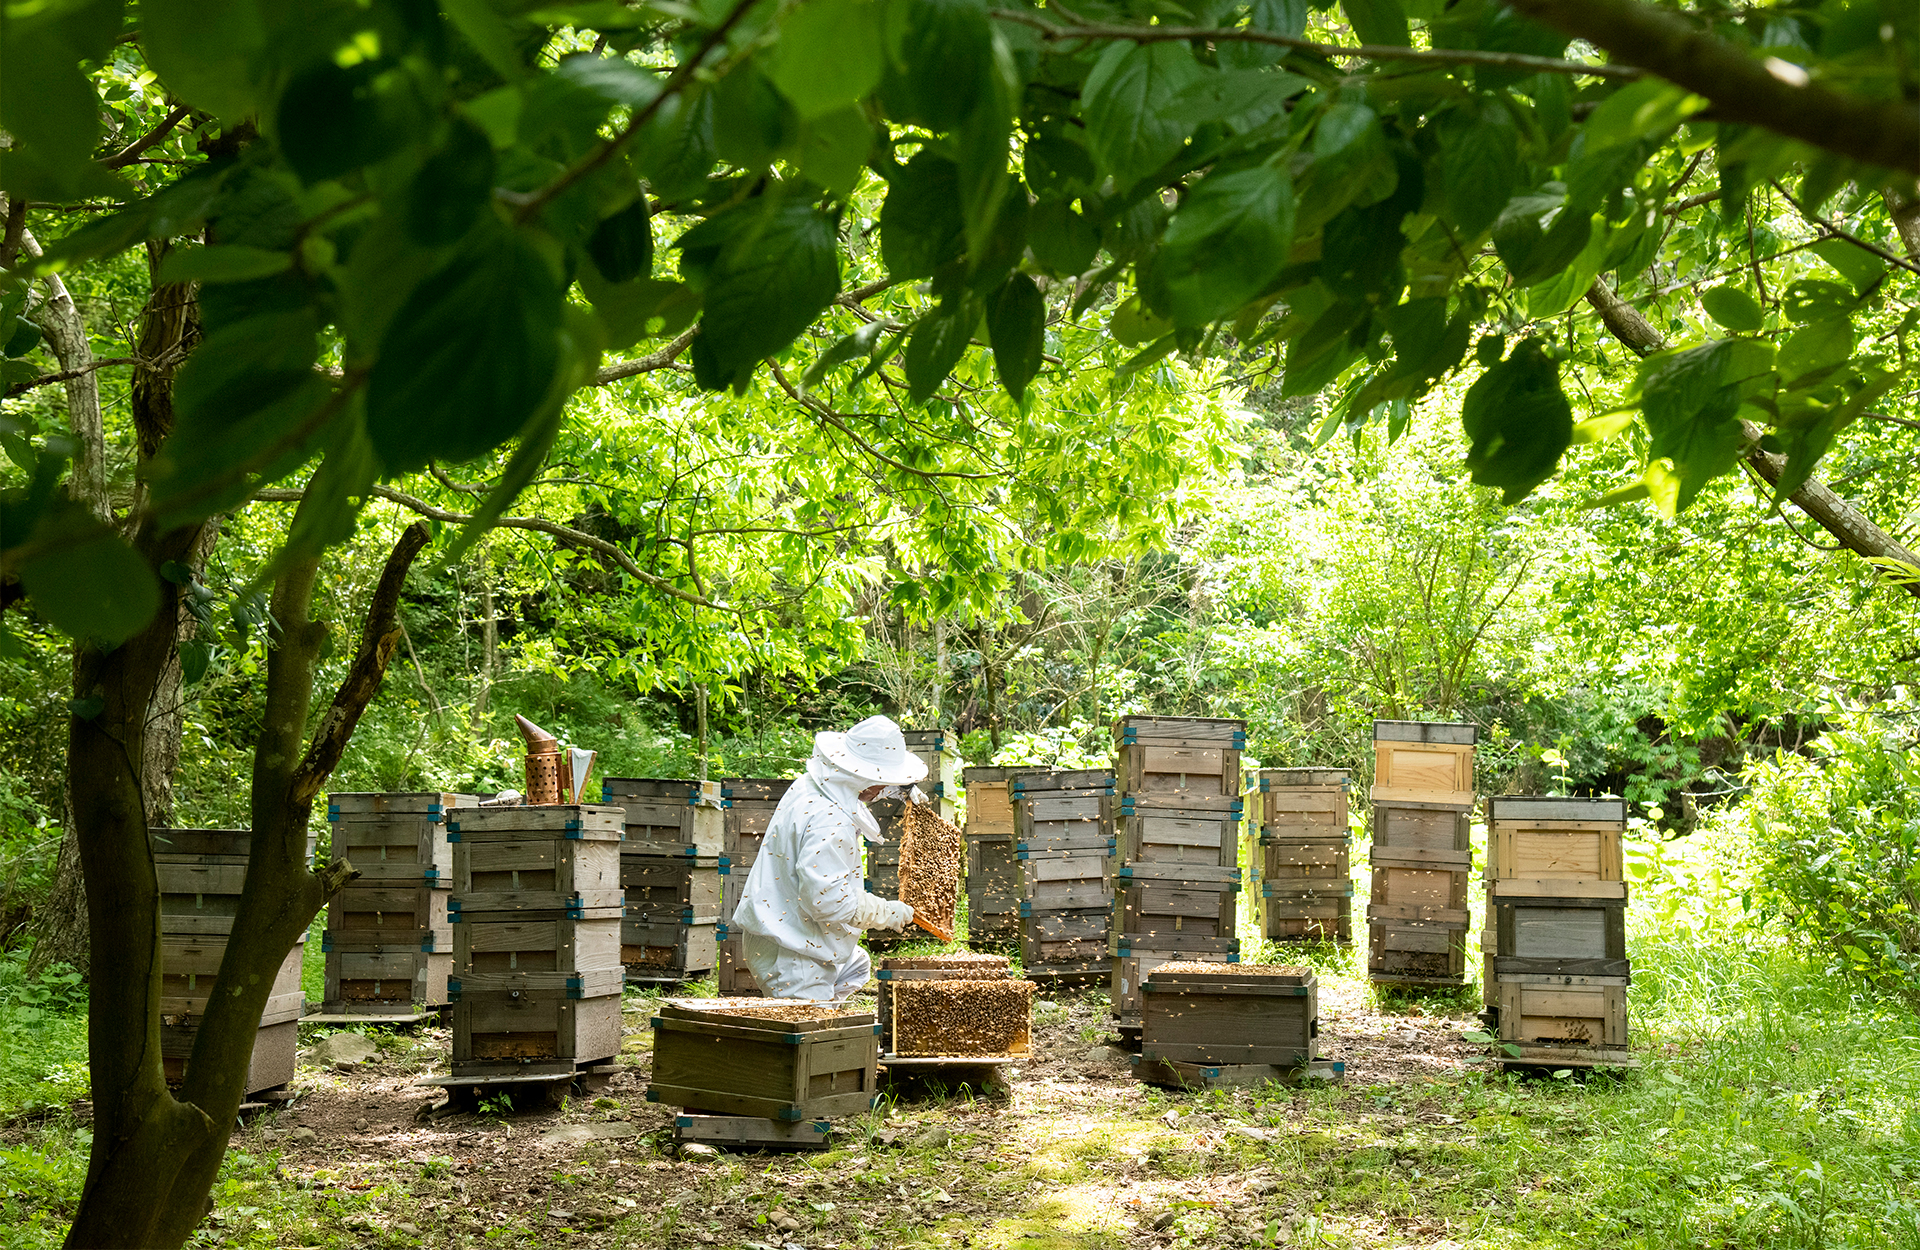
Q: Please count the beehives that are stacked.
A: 12